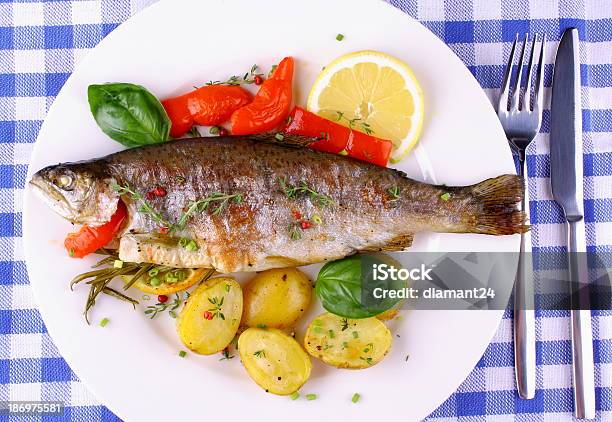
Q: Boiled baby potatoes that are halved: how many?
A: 3